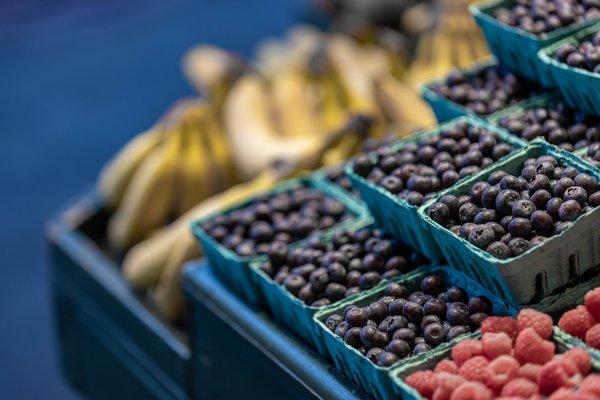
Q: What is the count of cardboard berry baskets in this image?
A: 13